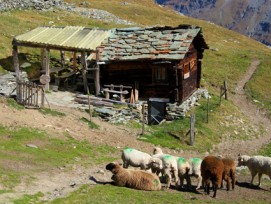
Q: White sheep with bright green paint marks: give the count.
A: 4